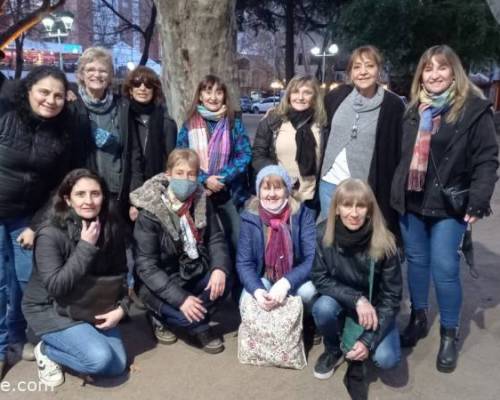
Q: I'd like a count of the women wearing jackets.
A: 11